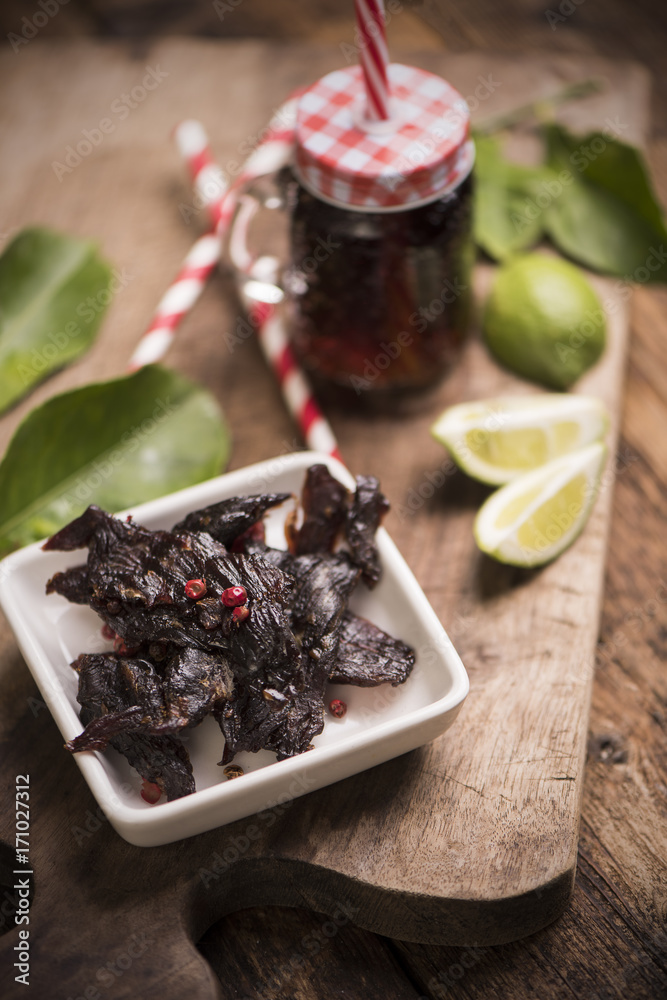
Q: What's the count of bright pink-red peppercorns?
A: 7